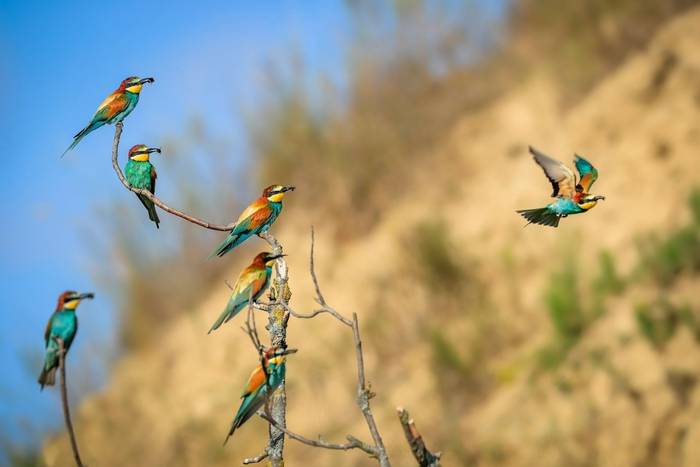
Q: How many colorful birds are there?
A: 7